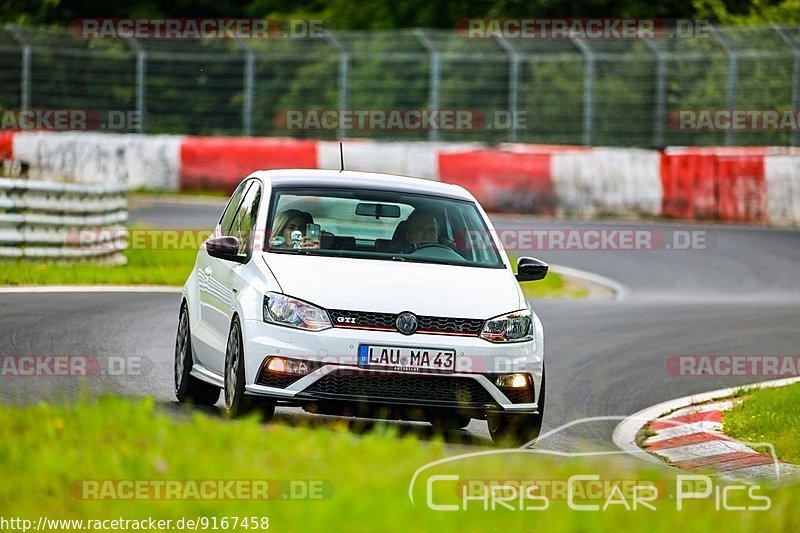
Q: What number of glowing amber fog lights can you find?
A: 2